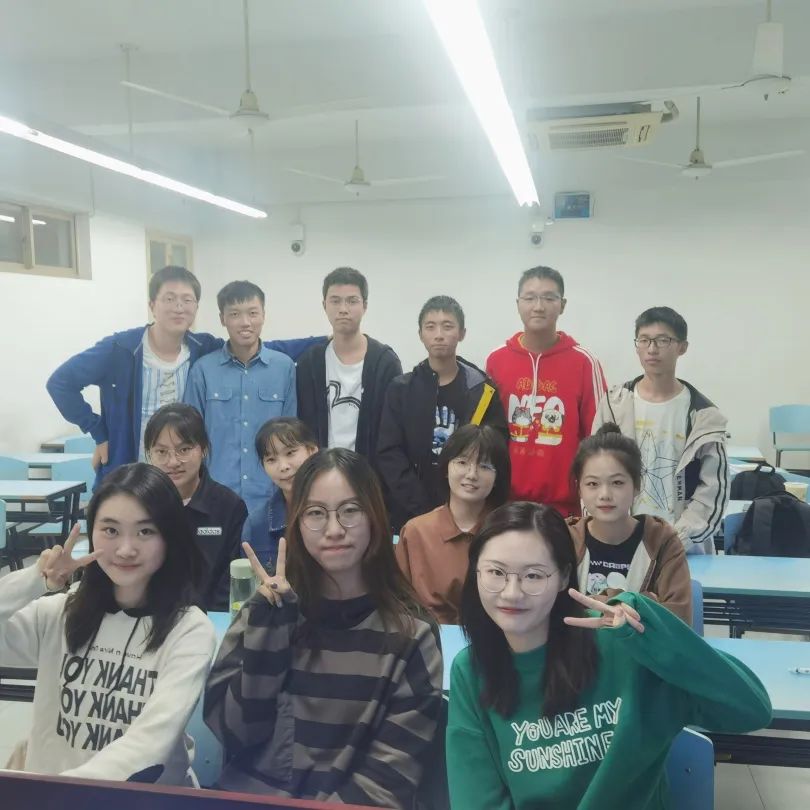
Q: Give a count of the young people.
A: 13